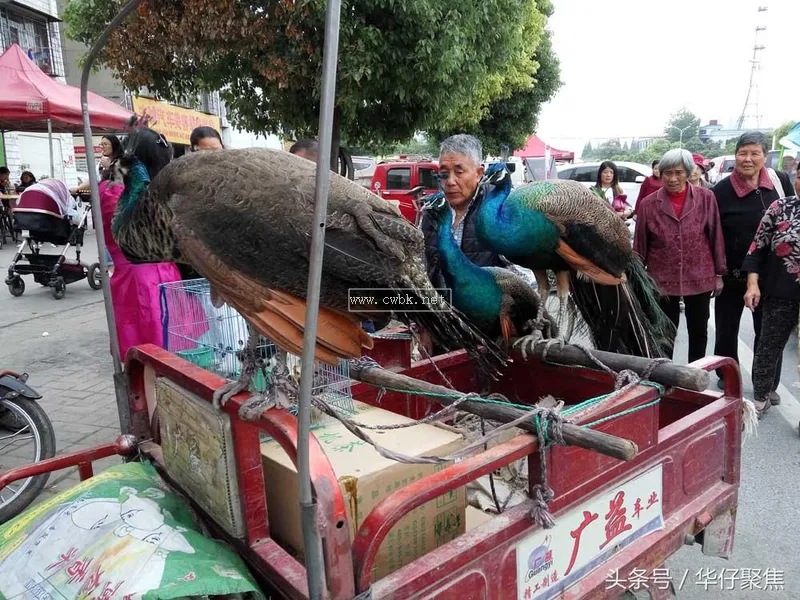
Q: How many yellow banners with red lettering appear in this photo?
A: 1